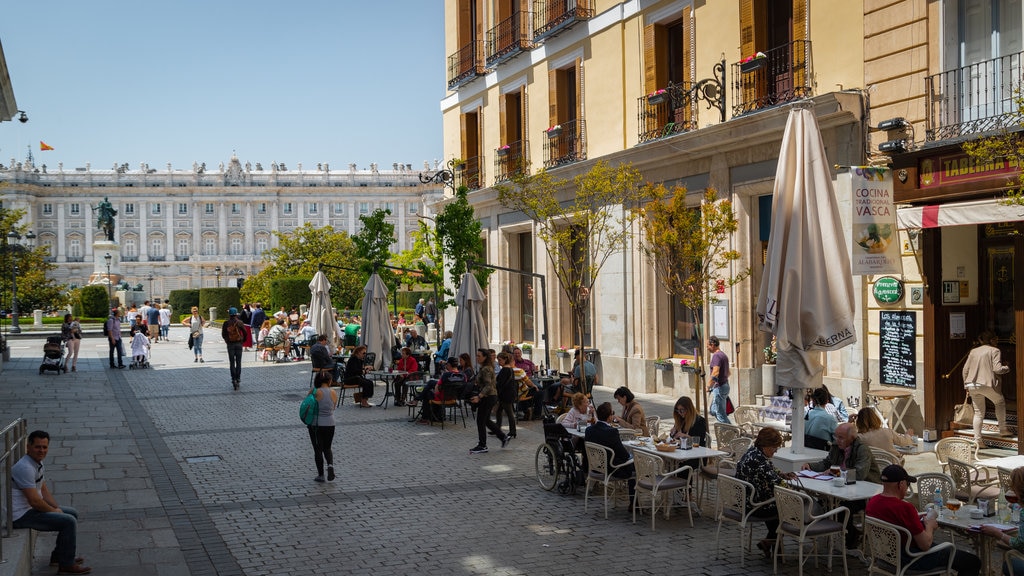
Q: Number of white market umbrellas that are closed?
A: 4